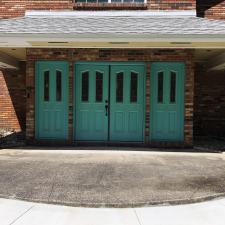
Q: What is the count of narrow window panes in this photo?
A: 8